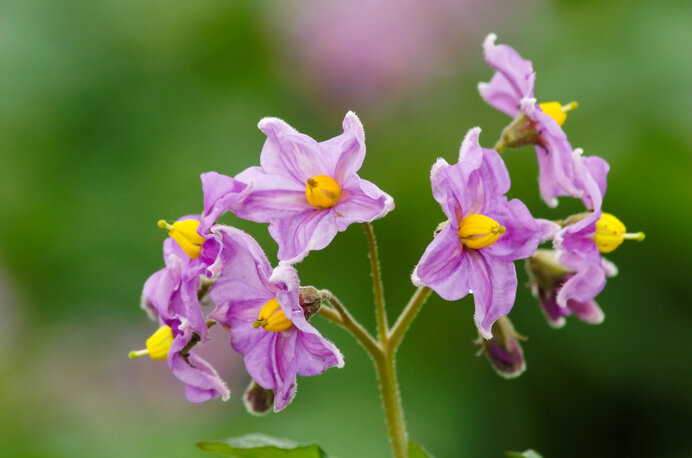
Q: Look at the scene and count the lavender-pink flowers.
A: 7